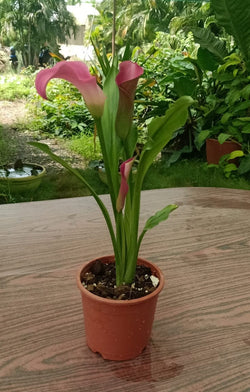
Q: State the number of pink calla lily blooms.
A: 3